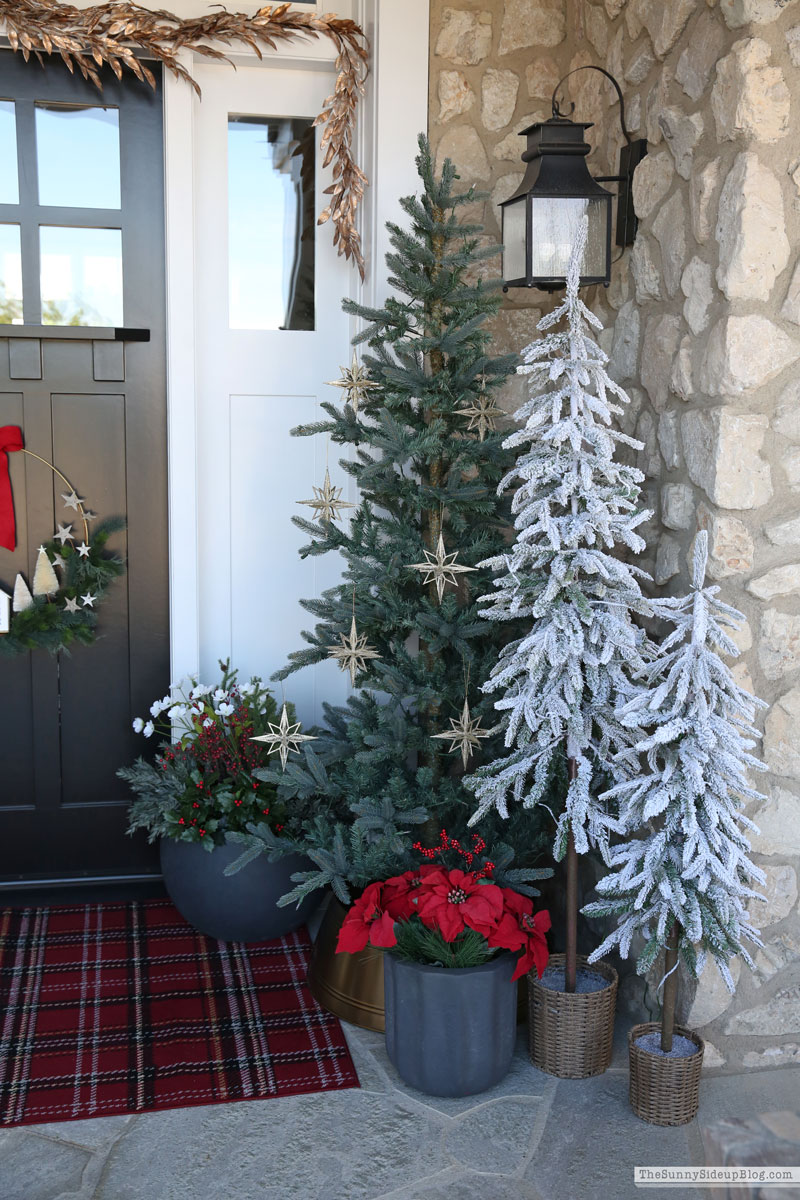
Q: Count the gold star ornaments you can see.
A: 7